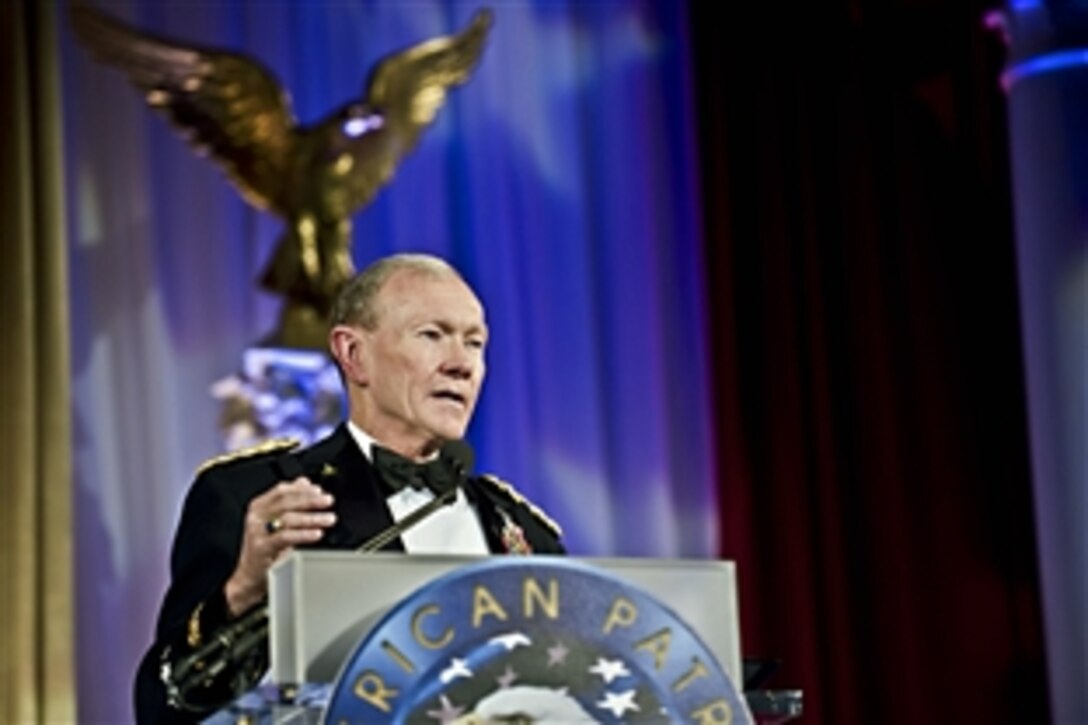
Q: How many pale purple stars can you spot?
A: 3